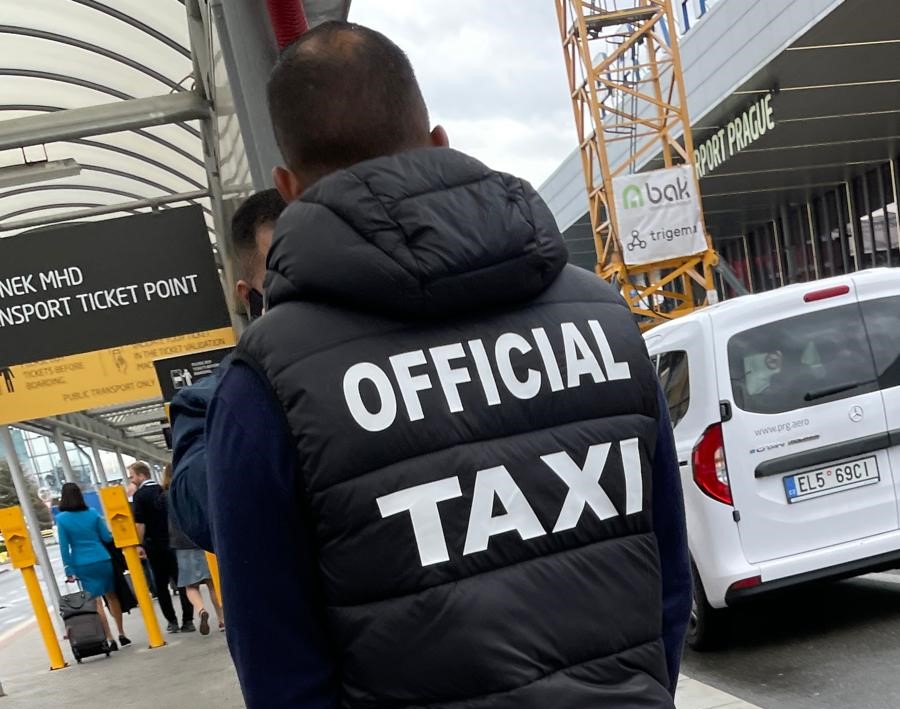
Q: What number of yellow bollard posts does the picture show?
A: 3